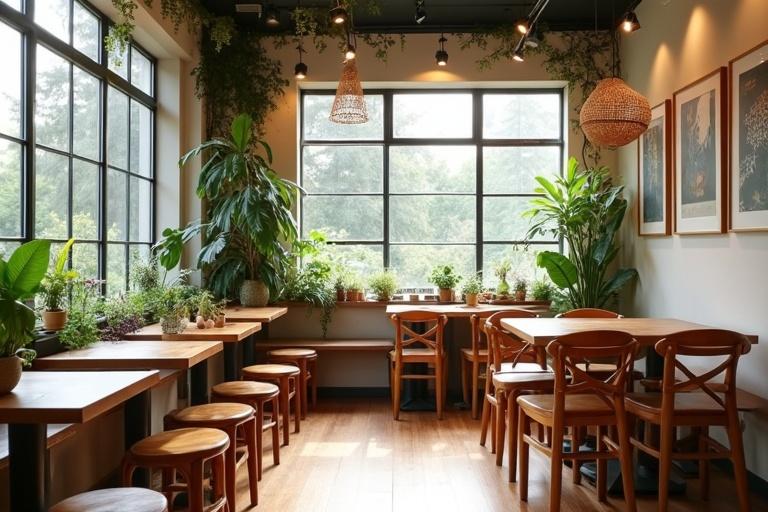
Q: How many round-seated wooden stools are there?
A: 6